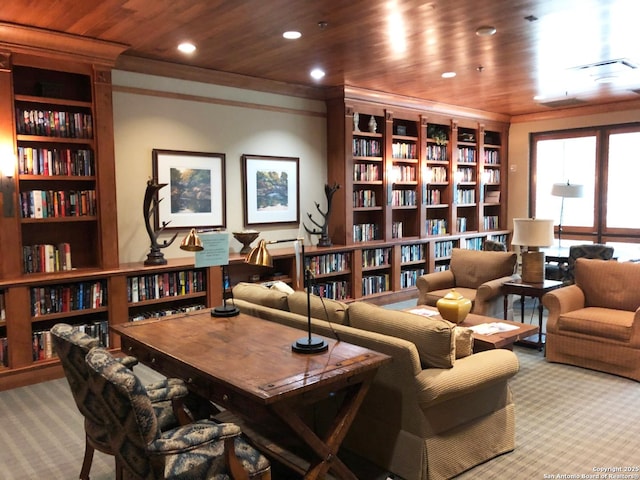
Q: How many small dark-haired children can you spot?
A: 0